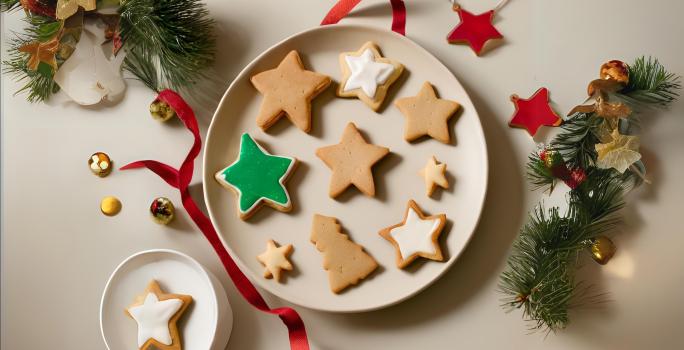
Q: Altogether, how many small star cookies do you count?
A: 2